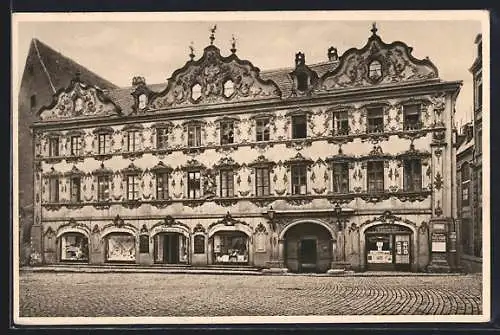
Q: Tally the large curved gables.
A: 3